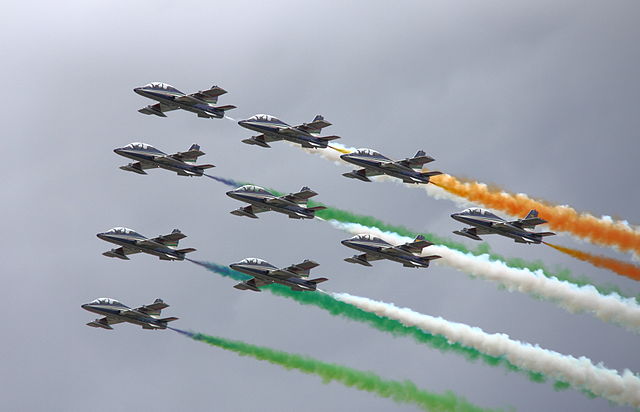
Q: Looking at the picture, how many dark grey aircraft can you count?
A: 10